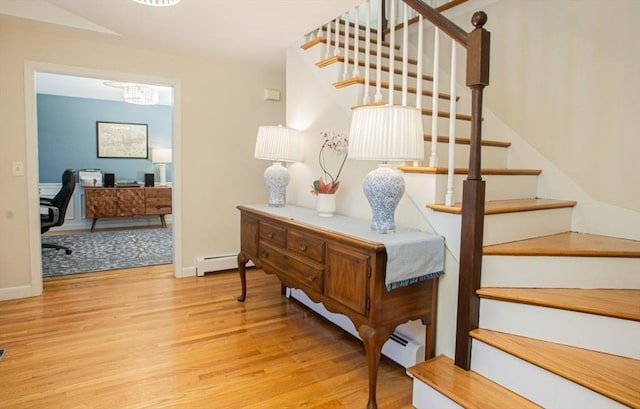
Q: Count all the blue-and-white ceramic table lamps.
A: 2